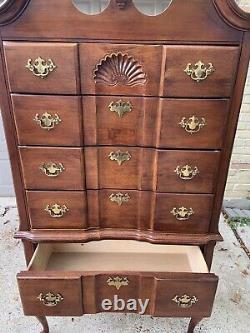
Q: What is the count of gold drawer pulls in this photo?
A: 10